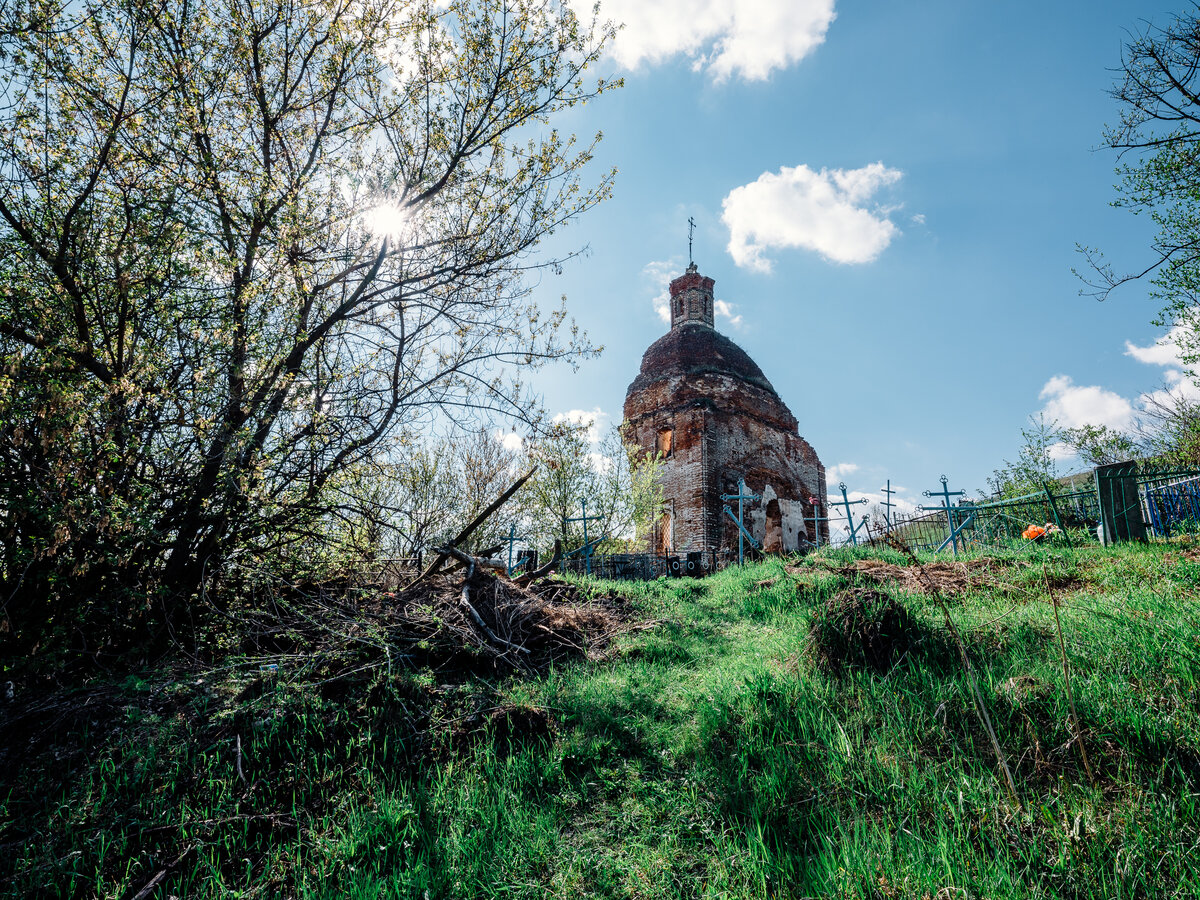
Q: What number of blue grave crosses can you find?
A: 7